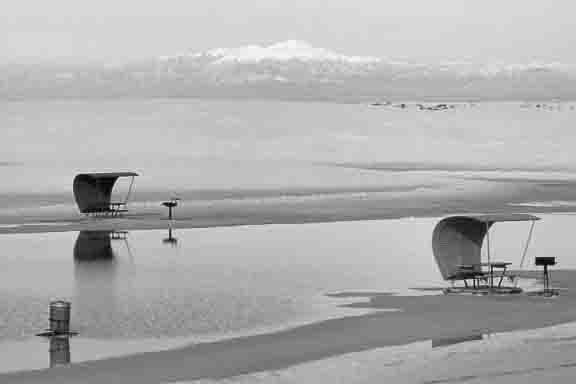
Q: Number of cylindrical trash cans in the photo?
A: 1